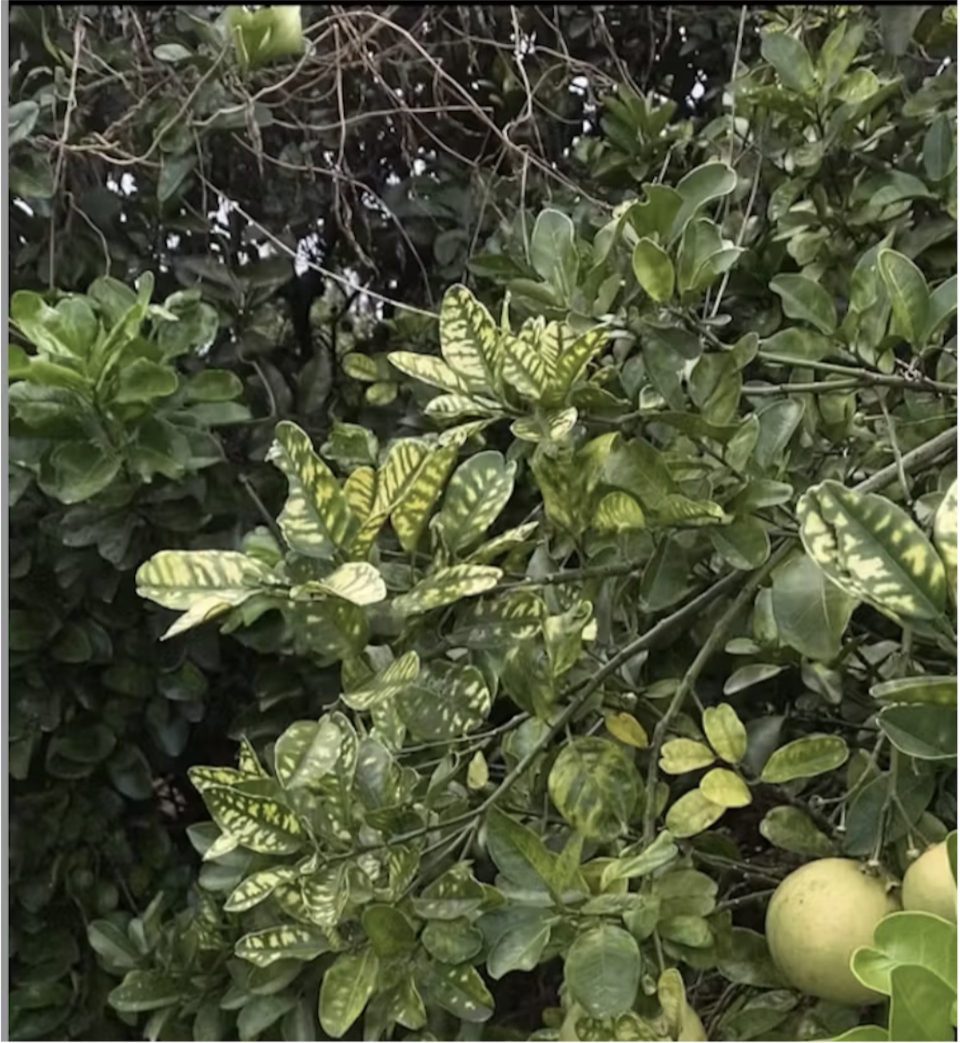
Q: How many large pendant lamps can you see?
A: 0